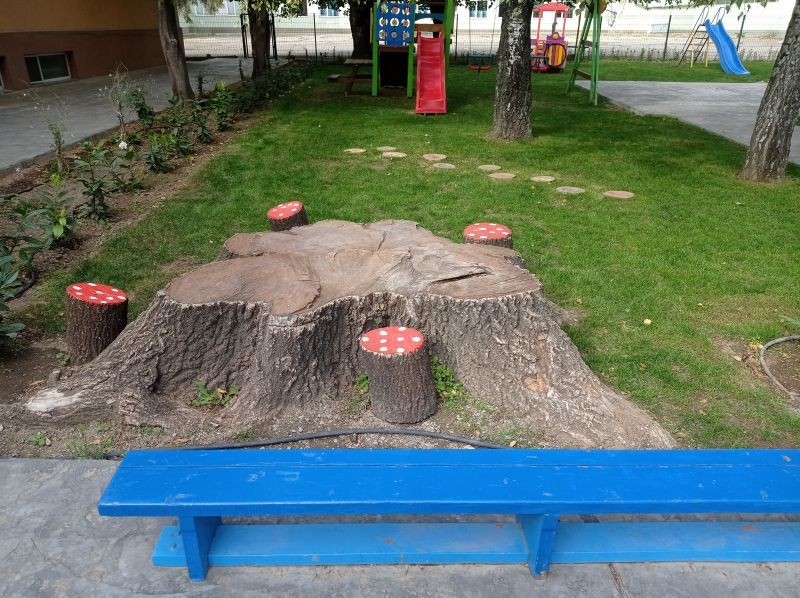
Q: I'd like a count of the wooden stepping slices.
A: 10